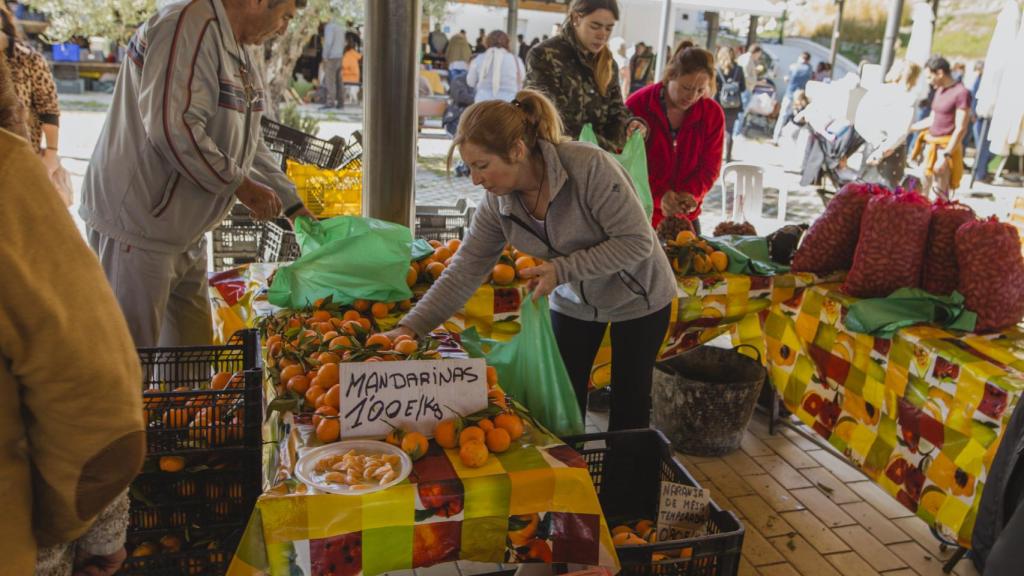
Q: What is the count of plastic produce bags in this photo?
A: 5